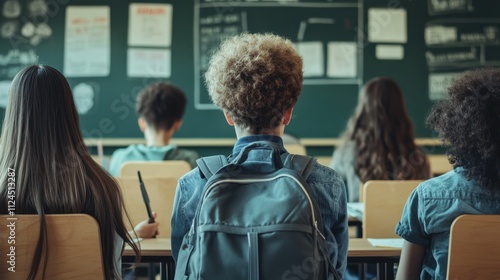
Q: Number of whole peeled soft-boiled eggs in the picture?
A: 0